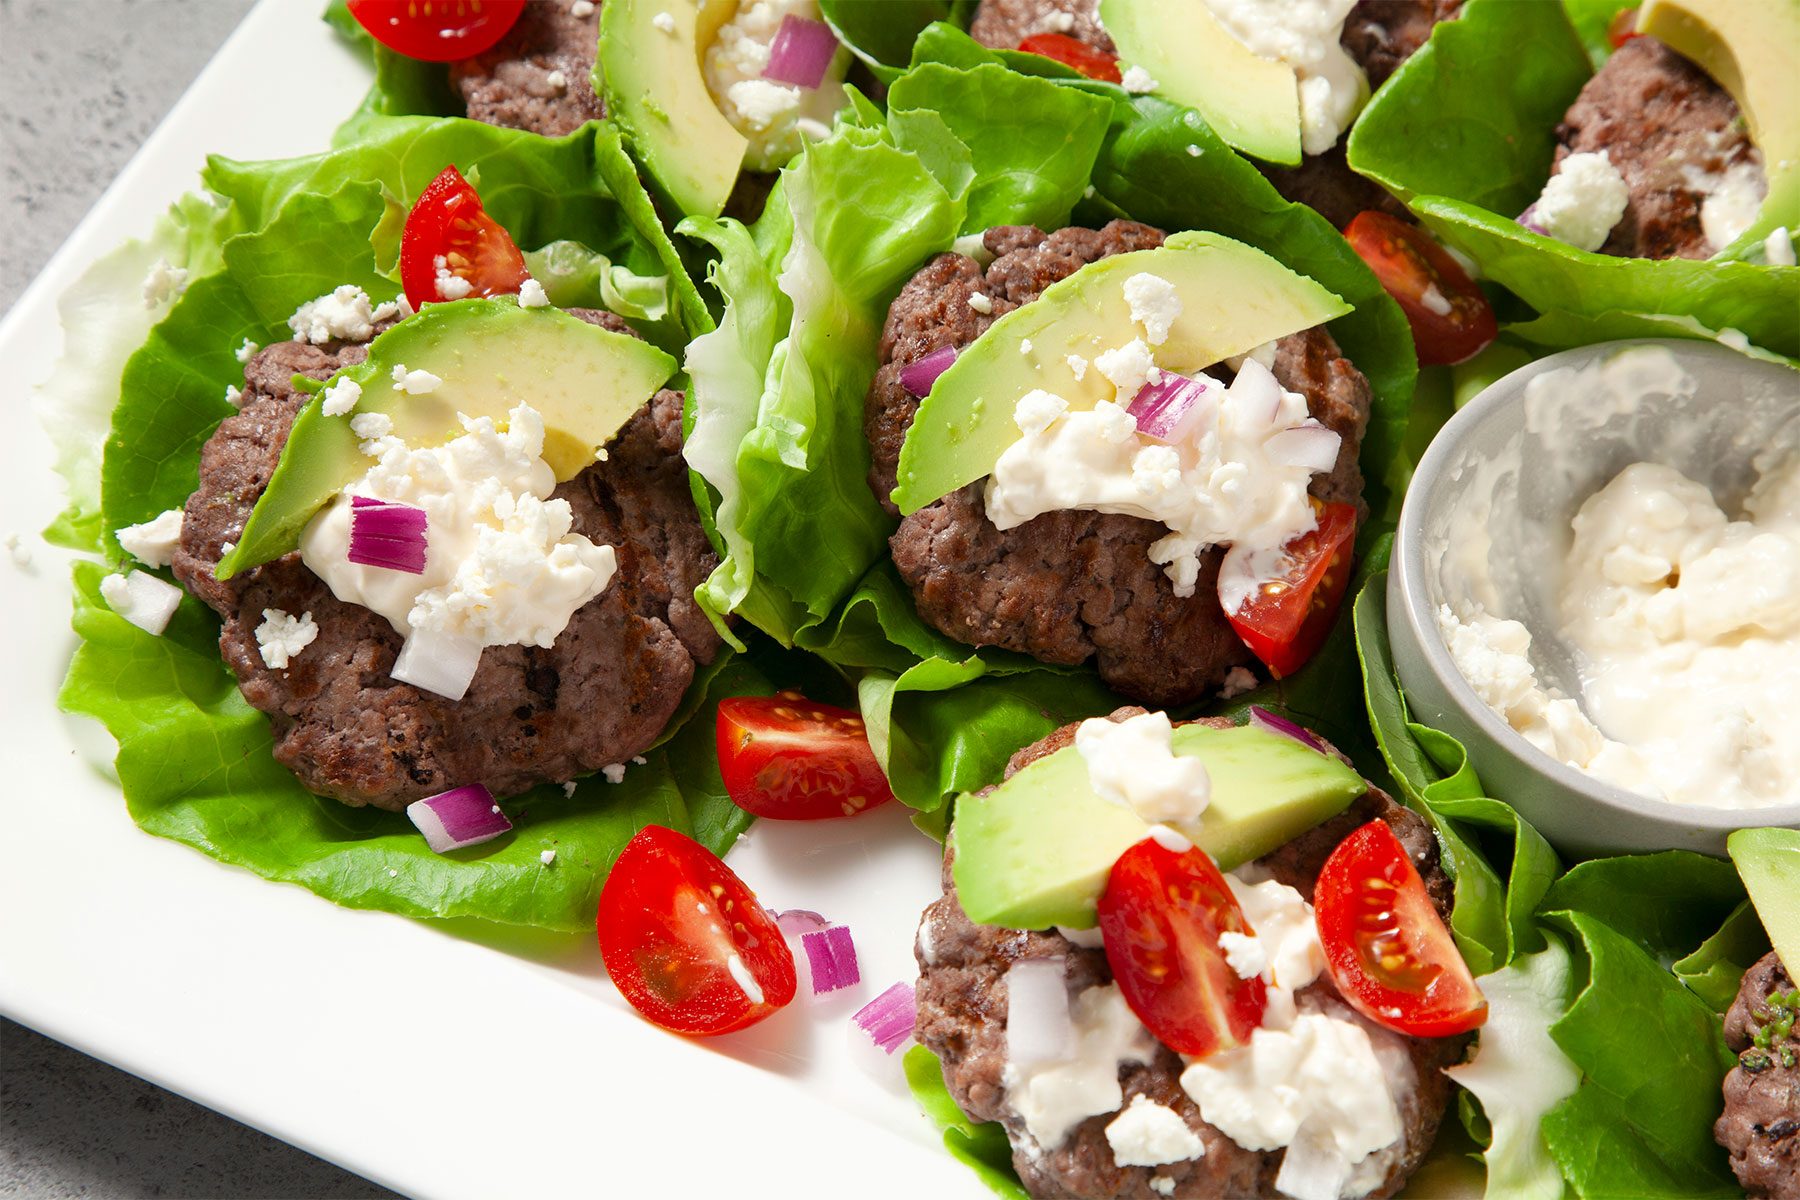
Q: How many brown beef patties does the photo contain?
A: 7